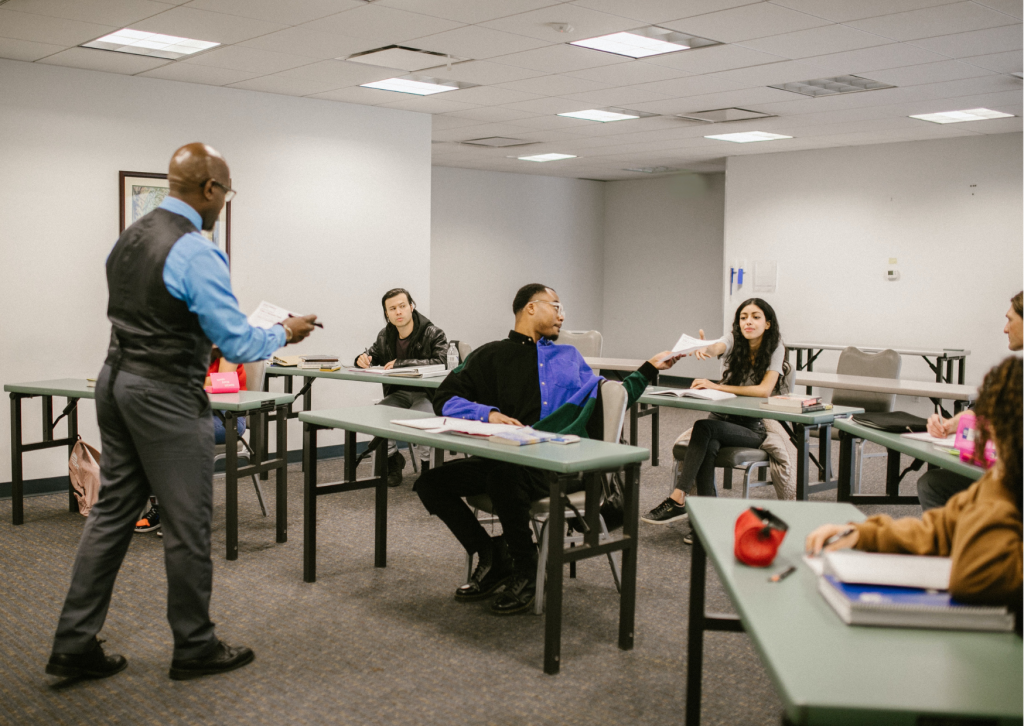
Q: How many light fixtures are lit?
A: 7